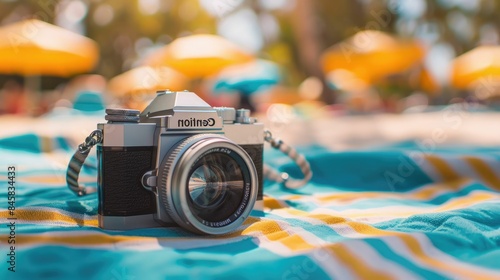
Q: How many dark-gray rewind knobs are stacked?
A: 2